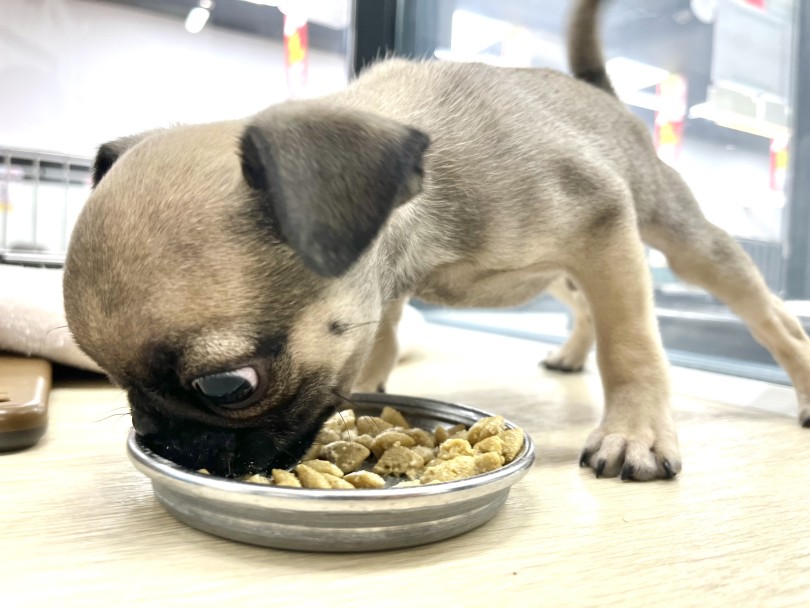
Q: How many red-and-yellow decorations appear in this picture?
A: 3